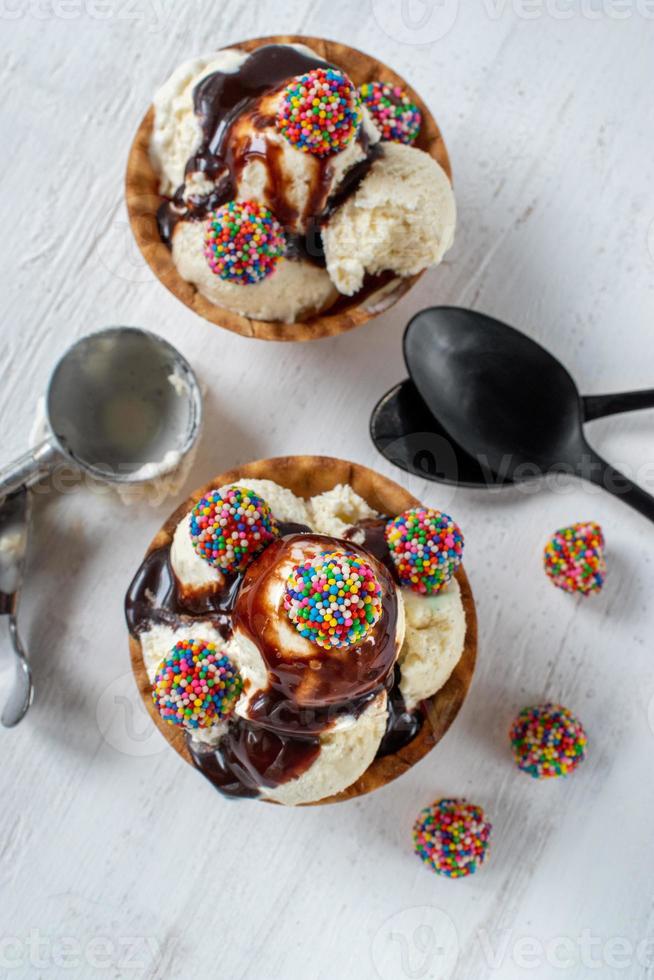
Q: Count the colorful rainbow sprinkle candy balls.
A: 10